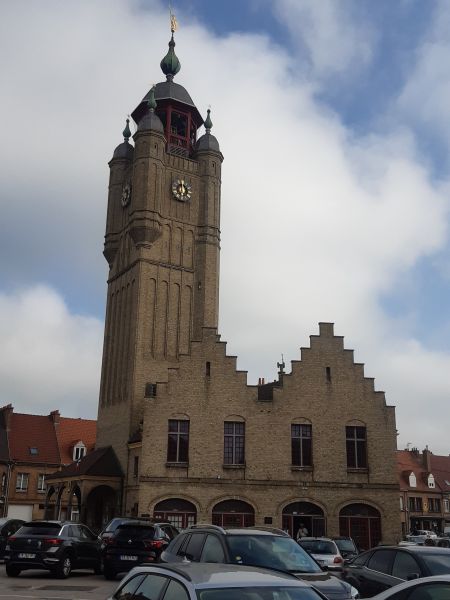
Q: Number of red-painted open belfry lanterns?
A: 1